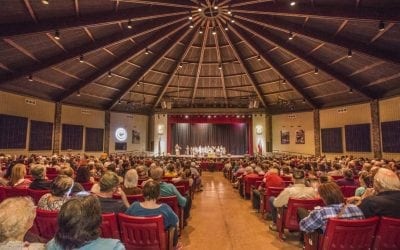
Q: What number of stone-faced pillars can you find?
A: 4